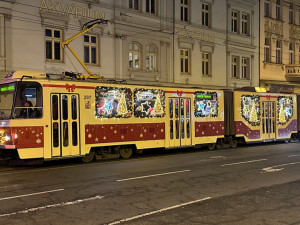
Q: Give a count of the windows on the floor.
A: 0